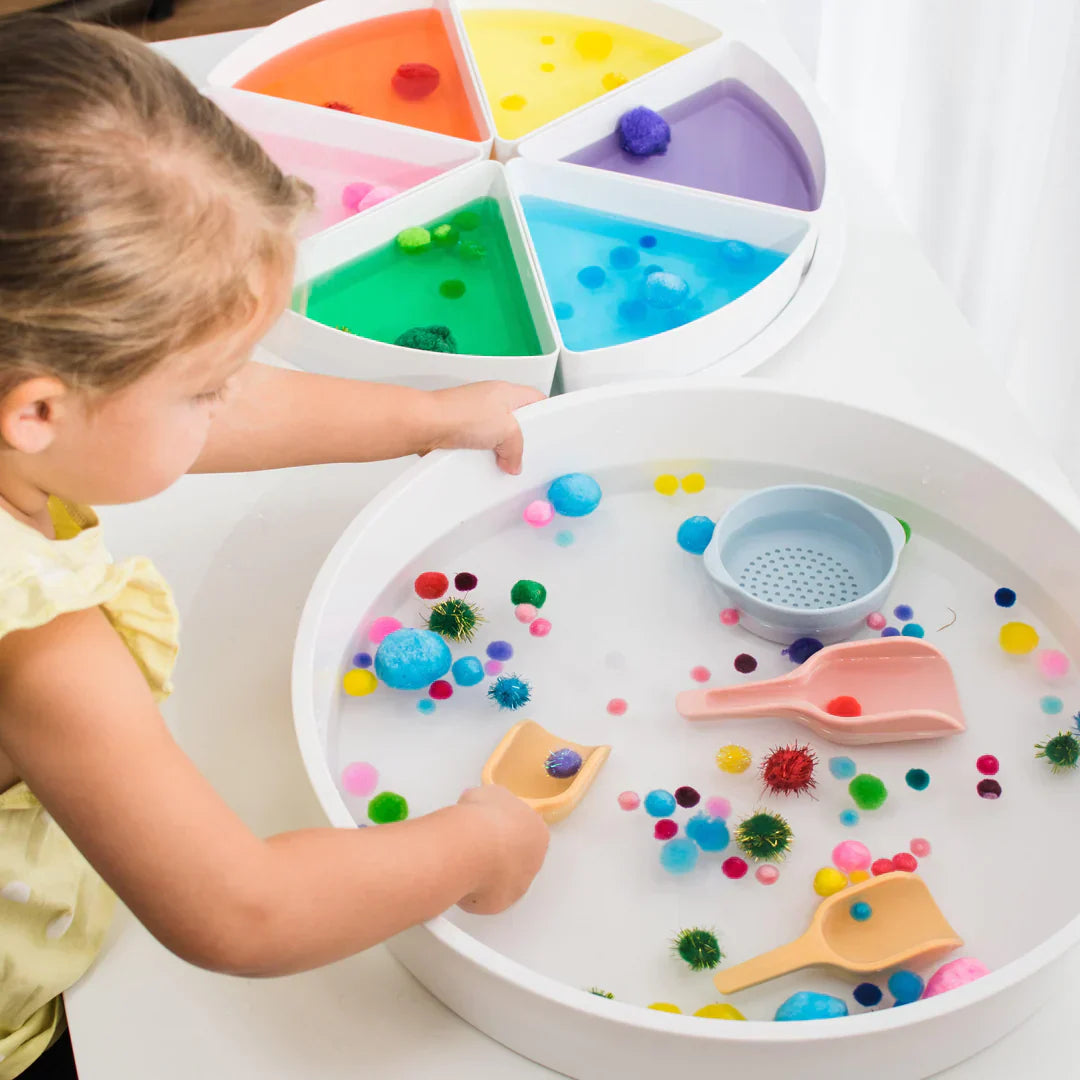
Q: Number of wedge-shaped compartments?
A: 6